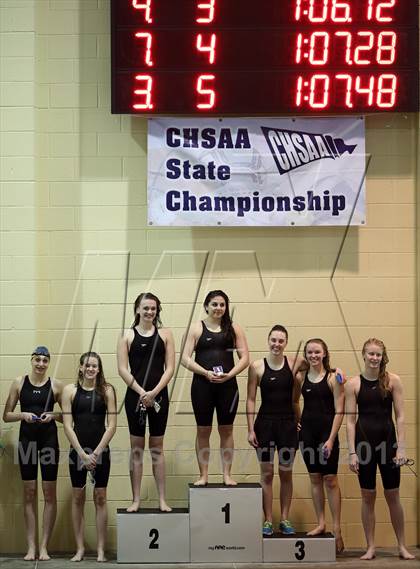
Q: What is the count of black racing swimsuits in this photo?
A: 7